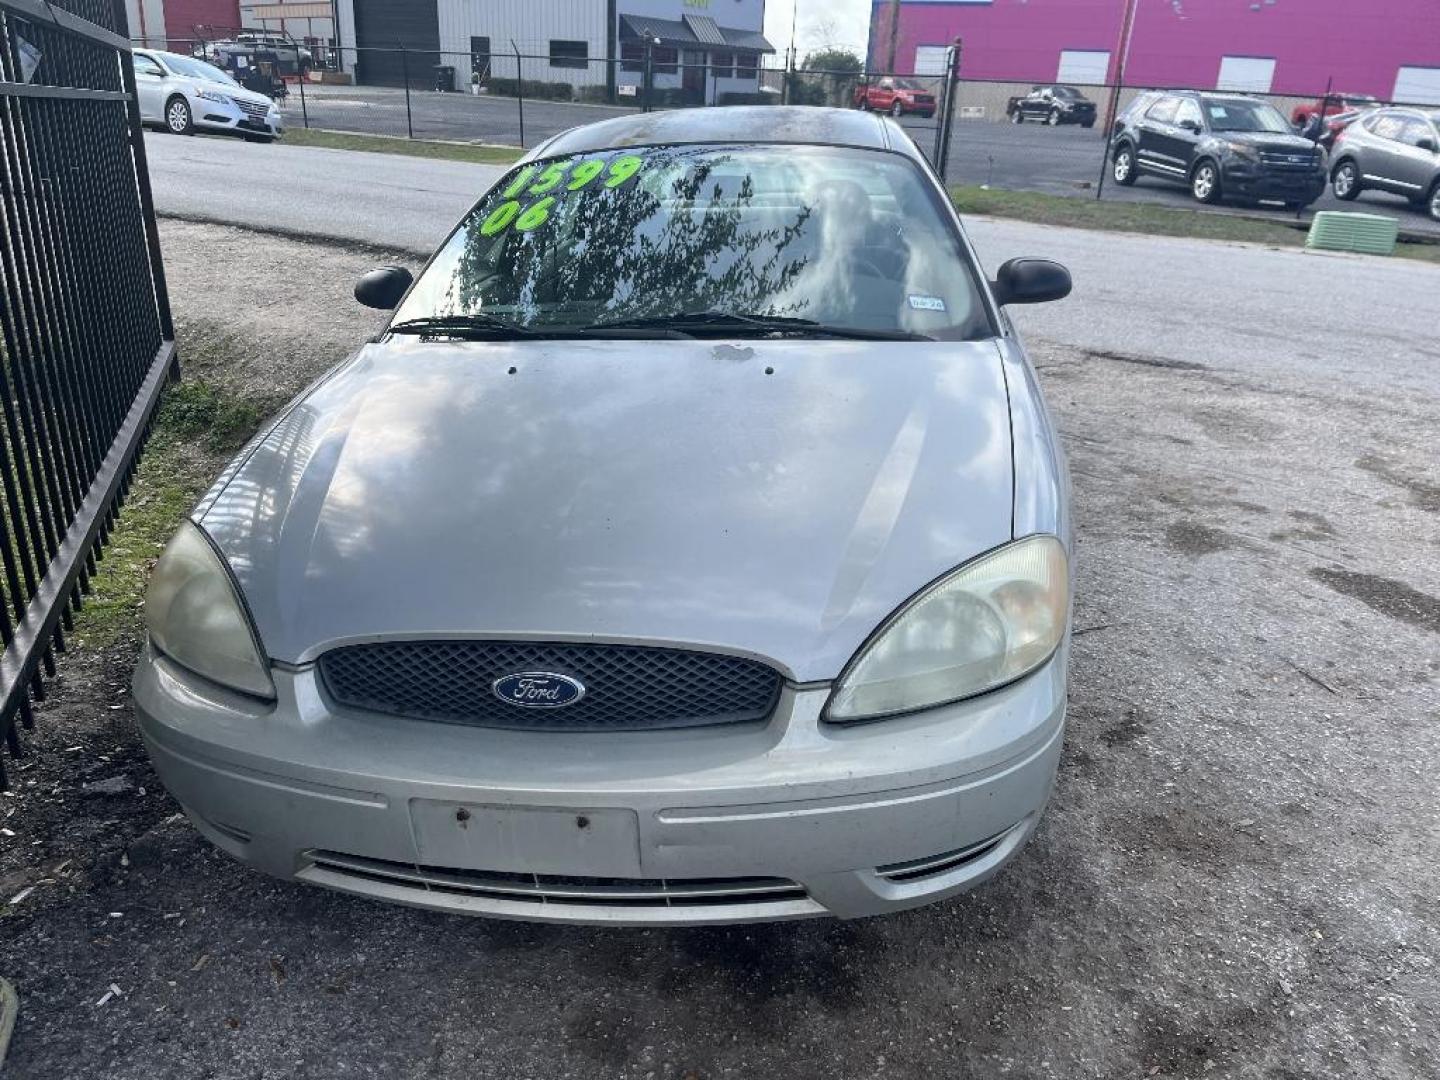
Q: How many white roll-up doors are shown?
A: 4